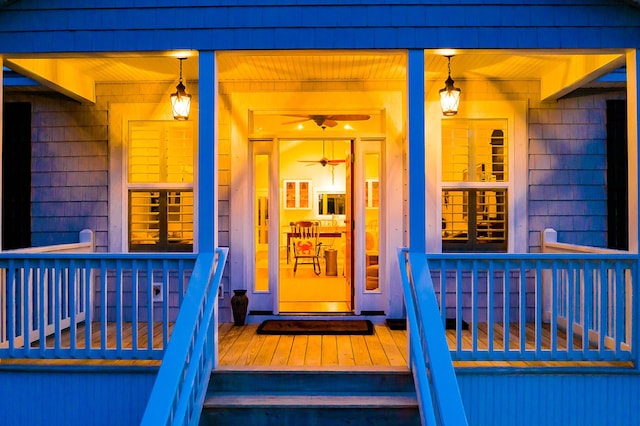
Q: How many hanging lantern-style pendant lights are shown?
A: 2